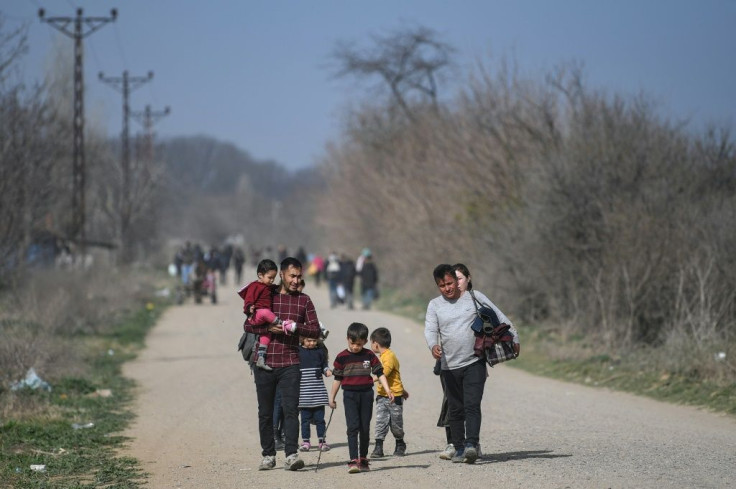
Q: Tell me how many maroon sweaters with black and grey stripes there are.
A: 1